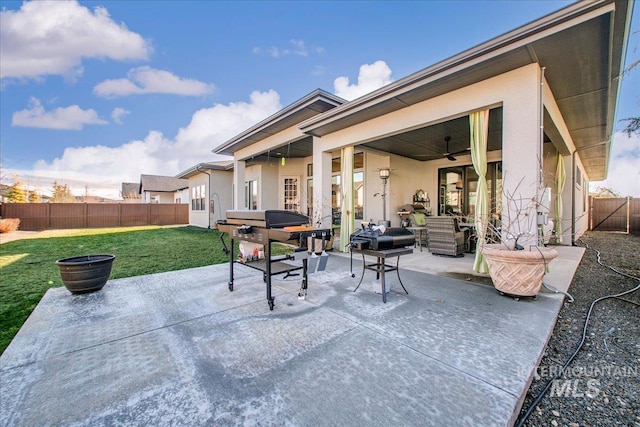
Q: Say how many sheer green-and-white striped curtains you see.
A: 3